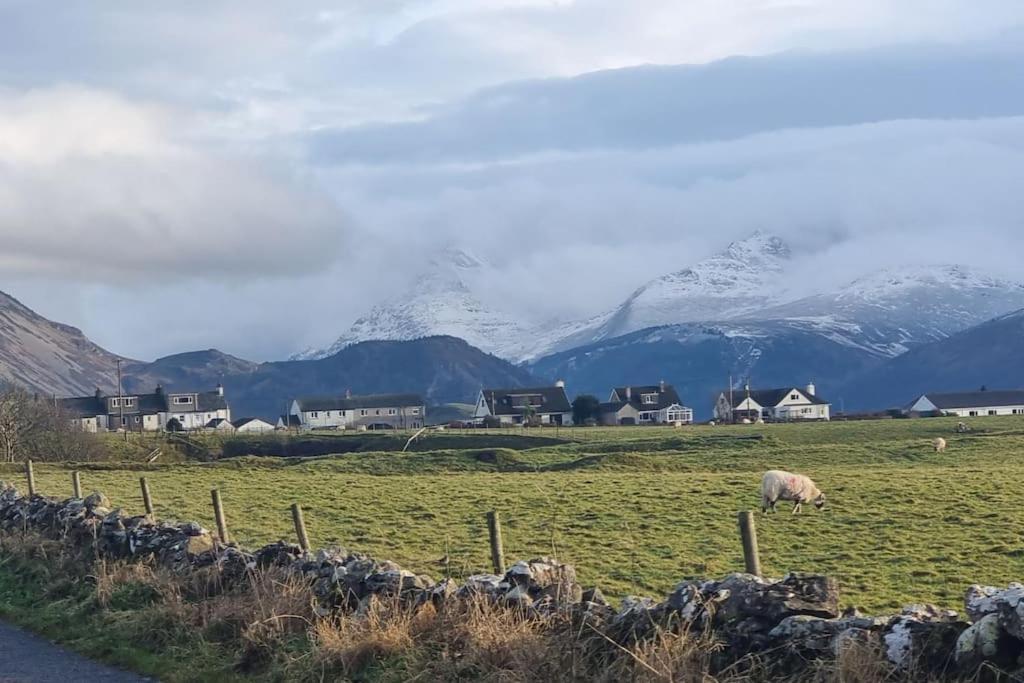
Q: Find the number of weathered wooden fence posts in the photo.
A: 7